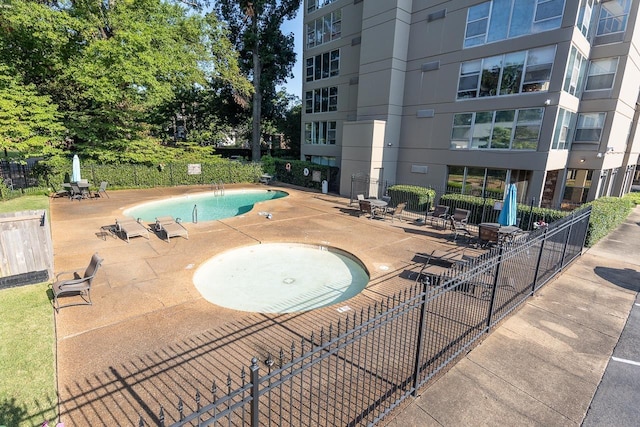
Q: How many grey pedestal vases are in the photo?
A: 0